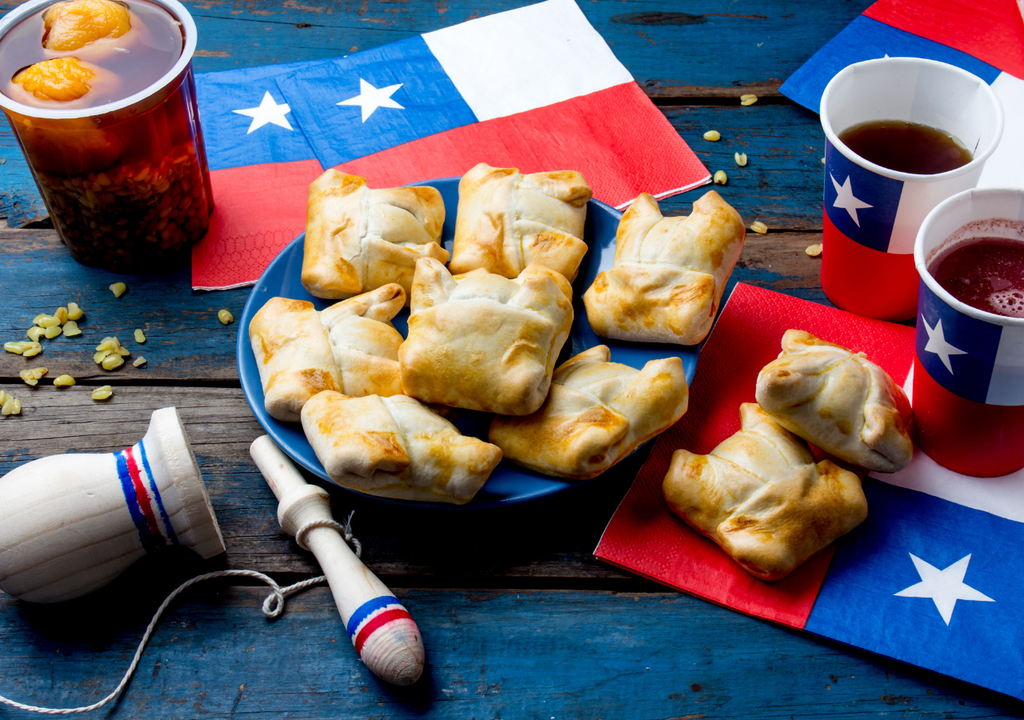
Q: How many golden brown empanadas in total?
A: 9